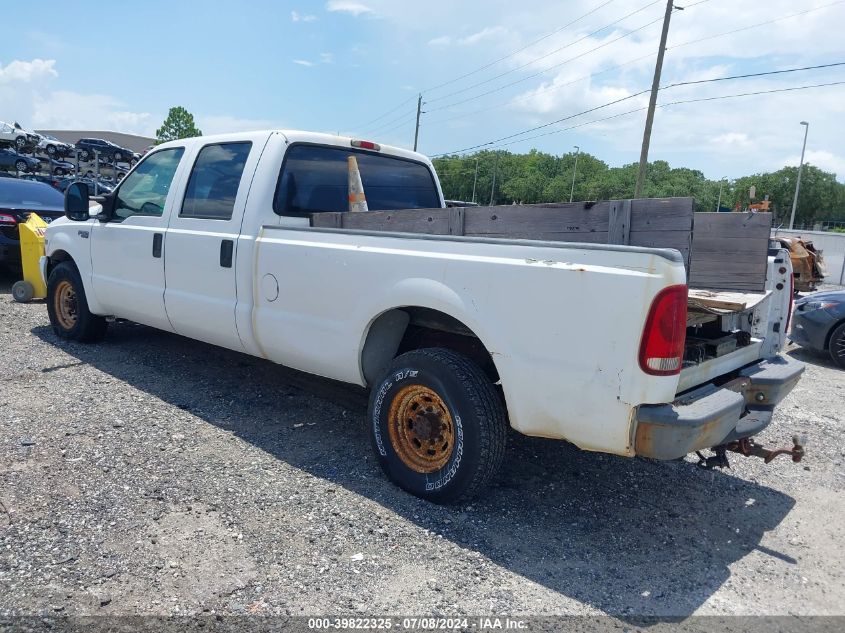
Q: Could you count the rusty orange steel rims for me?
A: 2